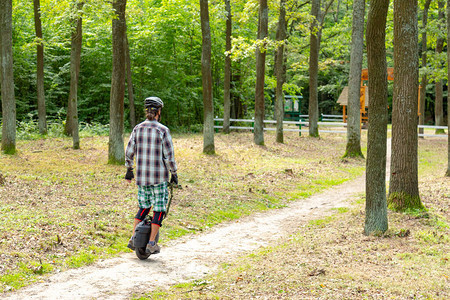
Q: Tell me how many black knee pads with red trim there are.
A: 2